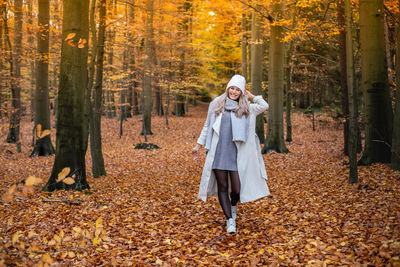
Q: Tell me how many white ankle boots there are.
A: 2